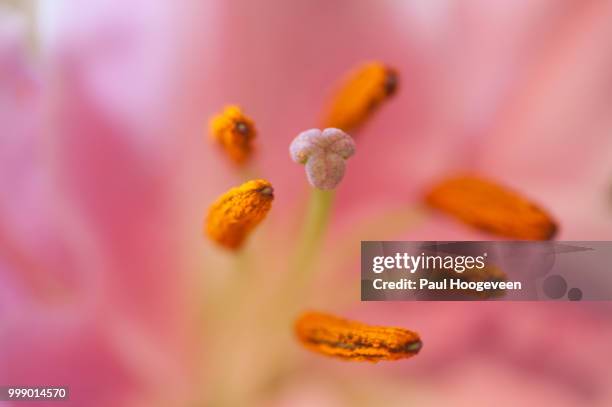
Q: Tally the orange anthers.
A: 6